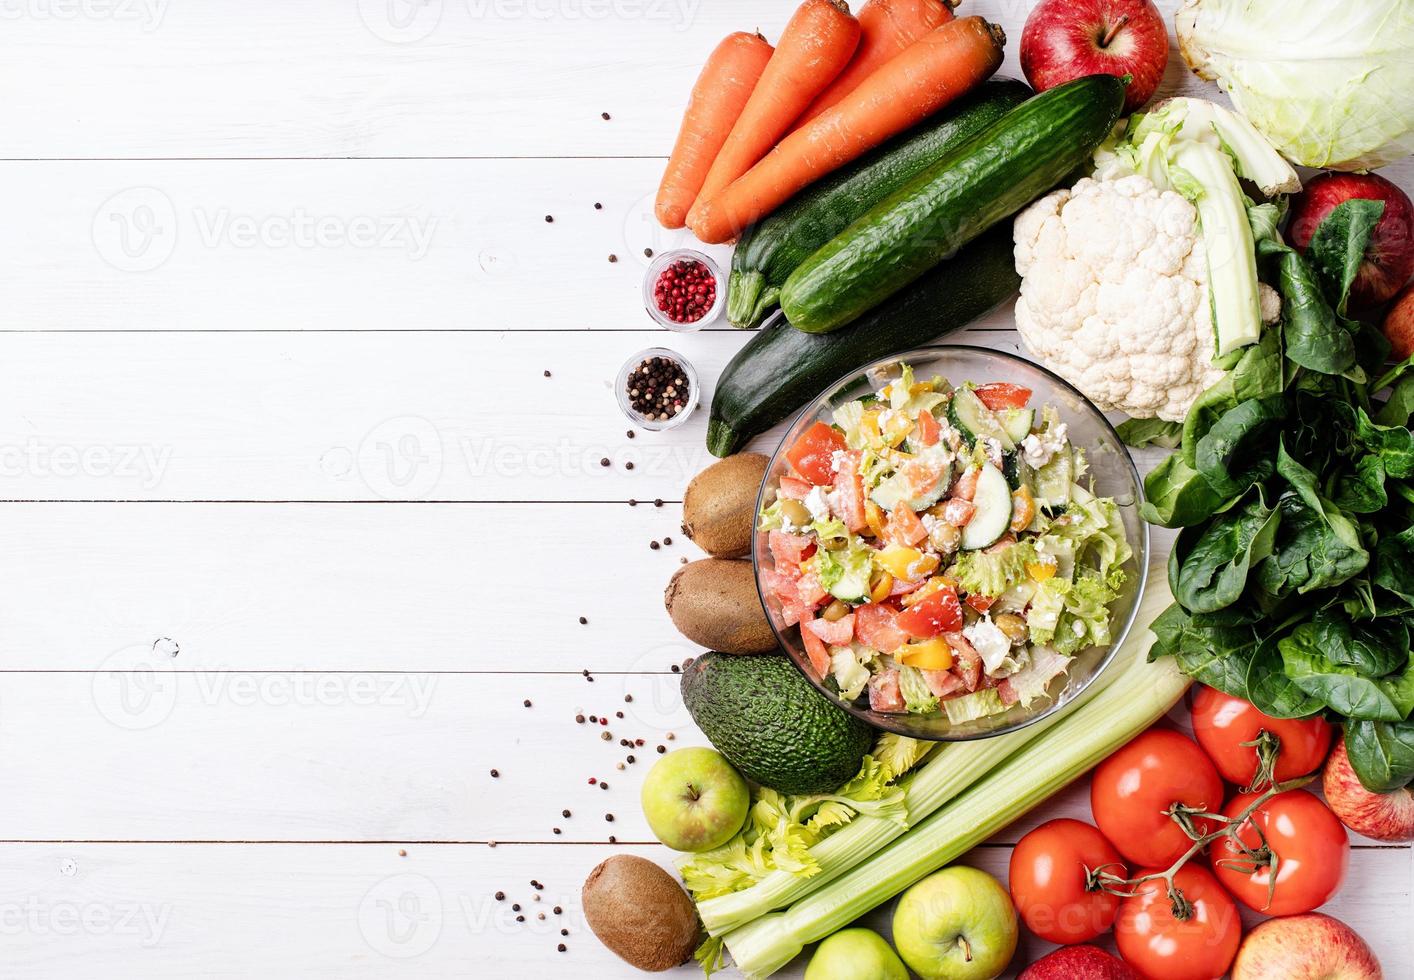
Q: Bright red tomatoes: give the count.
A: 5